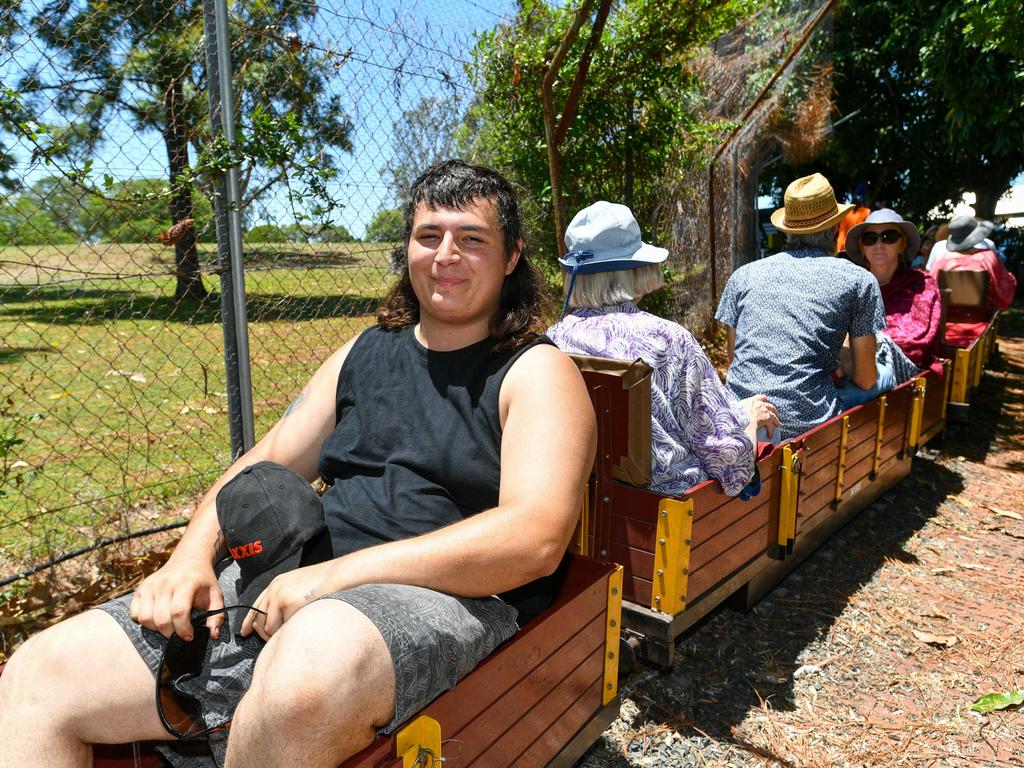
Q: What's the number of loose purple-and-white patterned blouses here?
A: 1